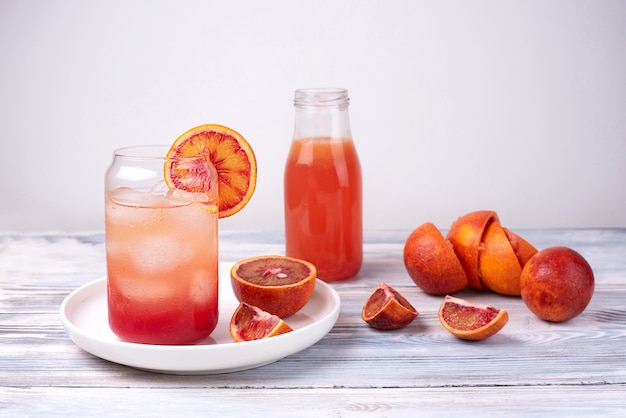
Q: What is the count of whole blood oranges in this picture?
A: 1